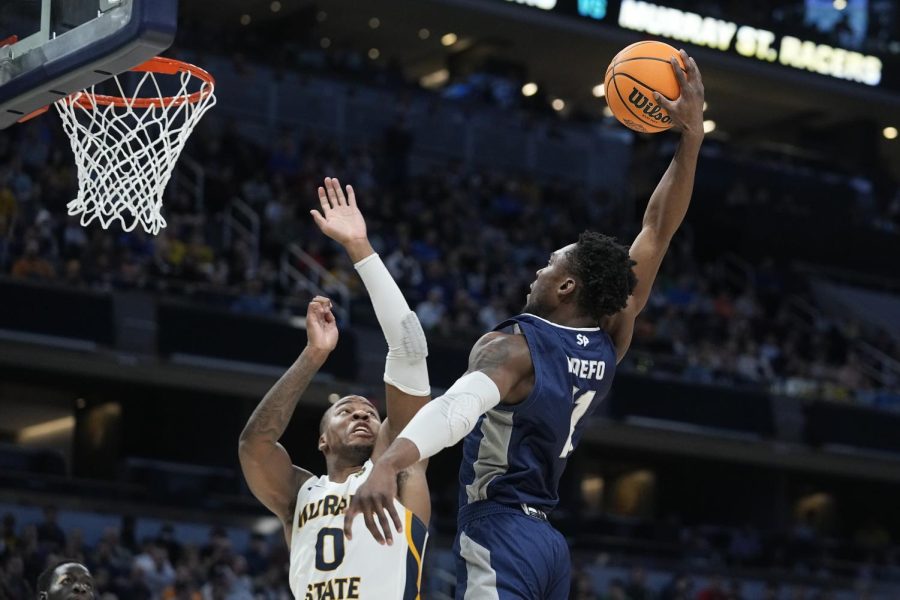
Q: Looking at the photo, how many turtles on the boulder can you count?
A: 0